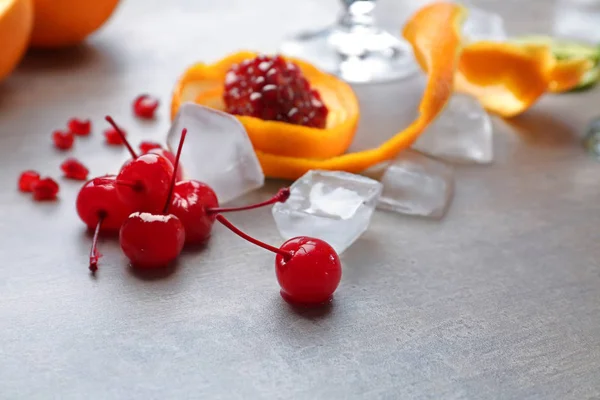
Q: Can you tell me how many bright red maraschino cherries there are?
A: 6